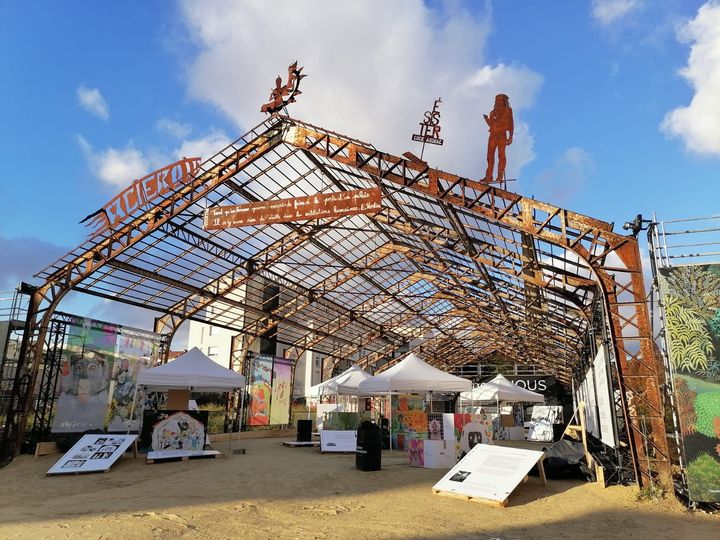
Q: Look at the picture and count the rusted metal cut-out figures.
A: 2